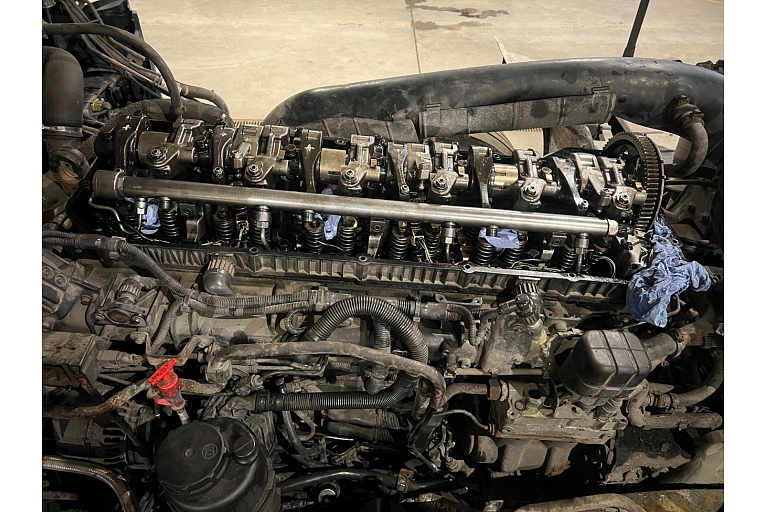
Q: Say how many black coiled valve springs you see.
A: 12